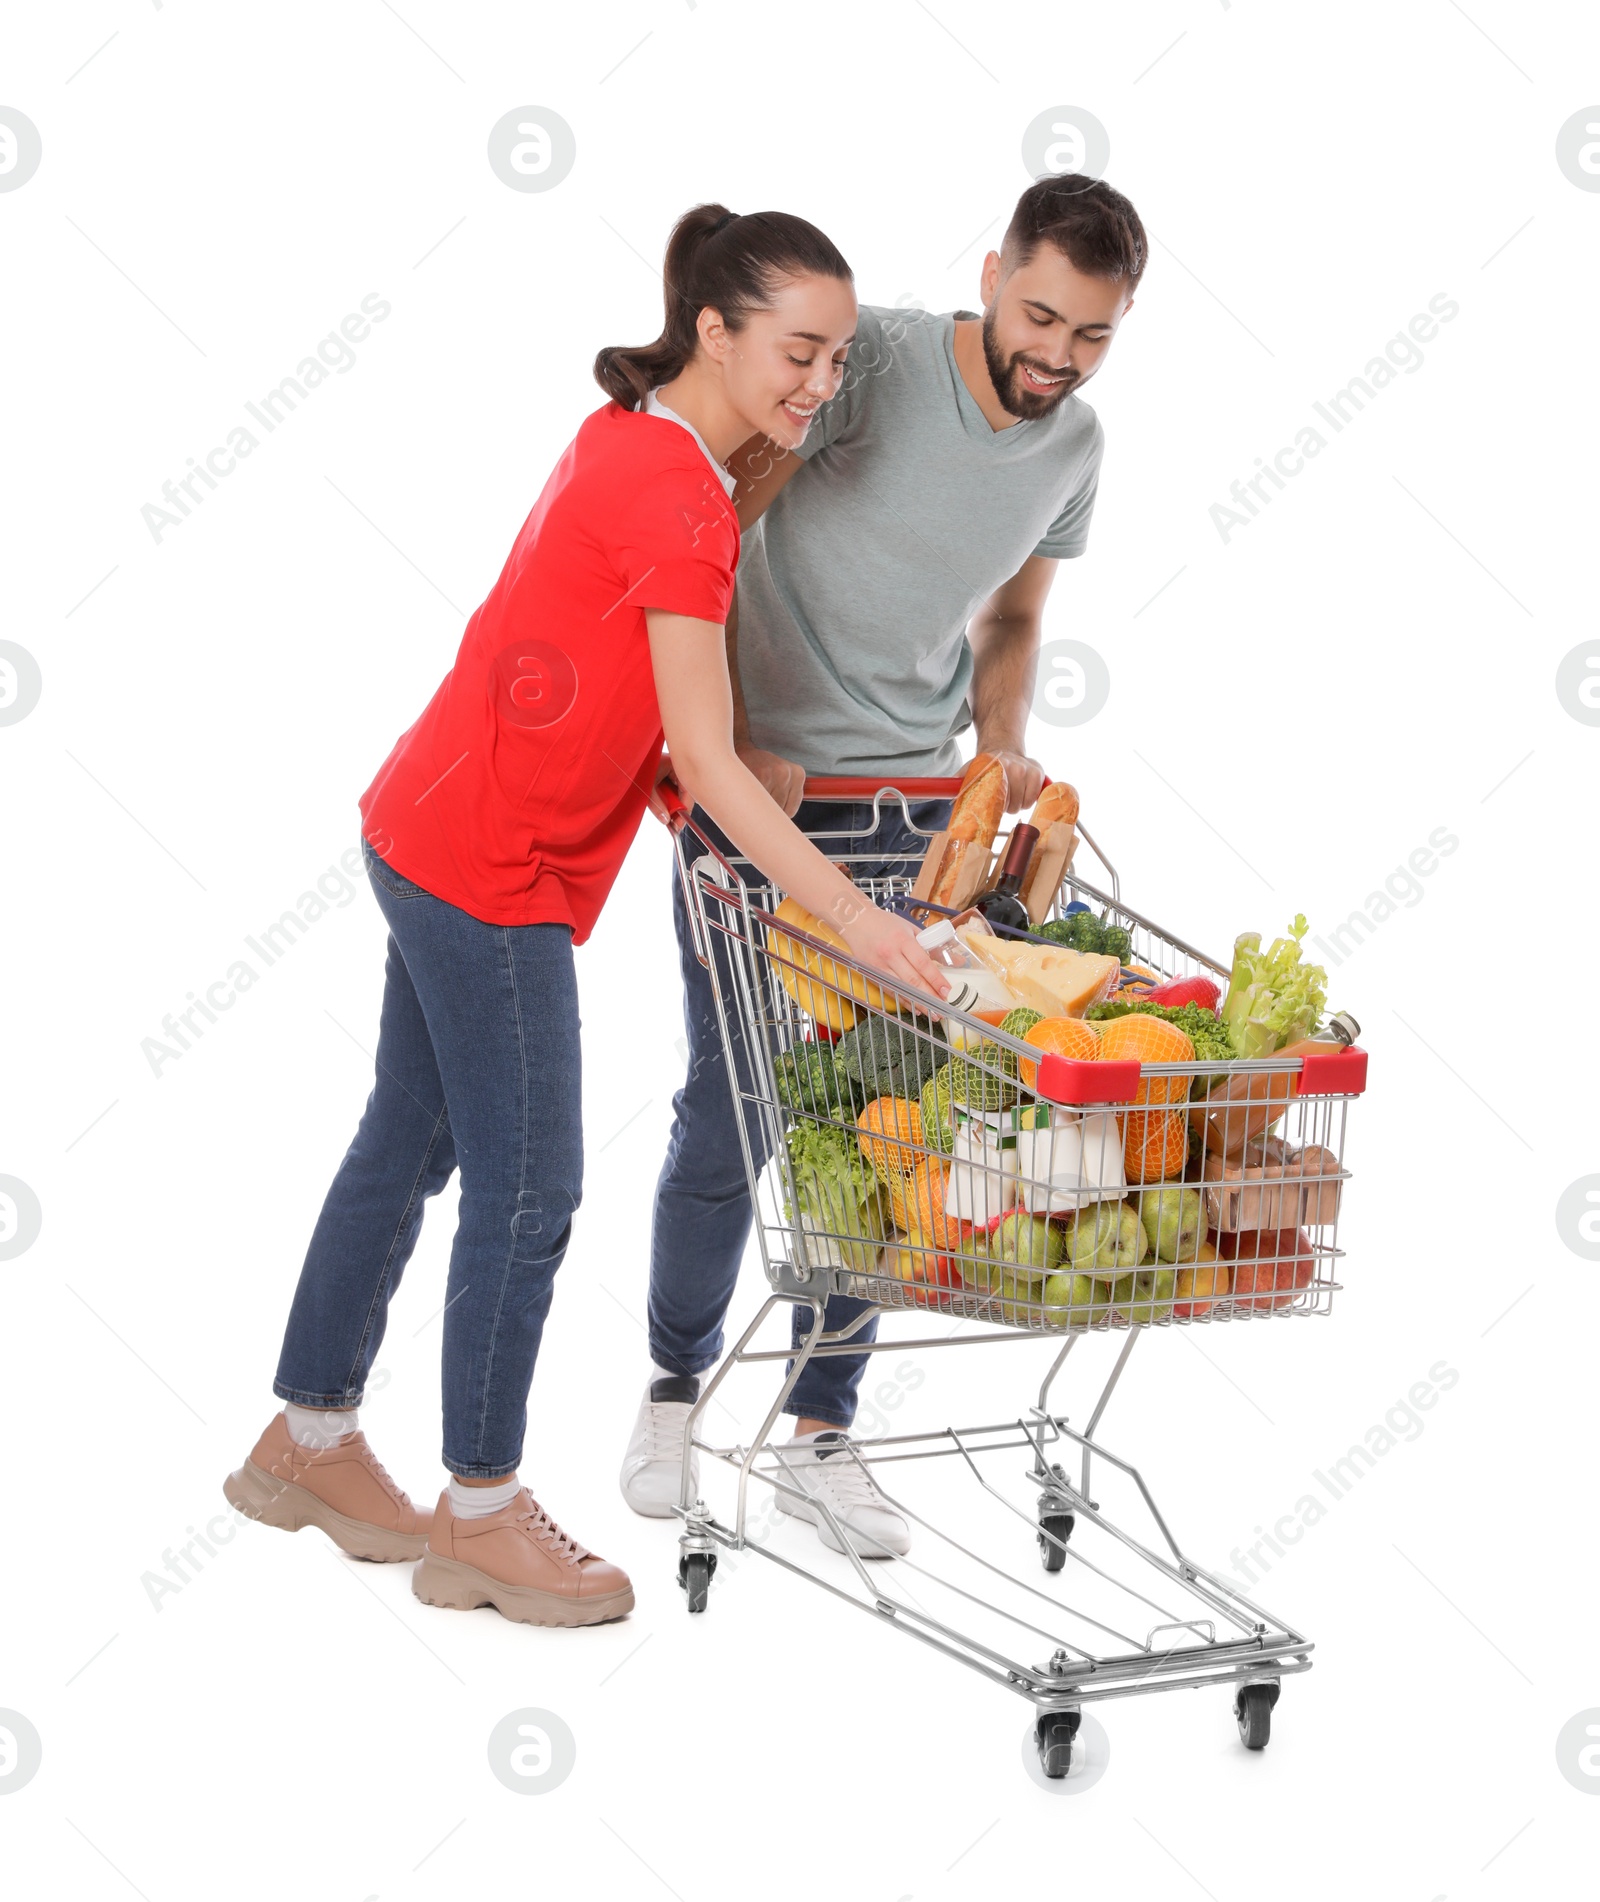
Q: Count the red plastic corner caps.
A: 2